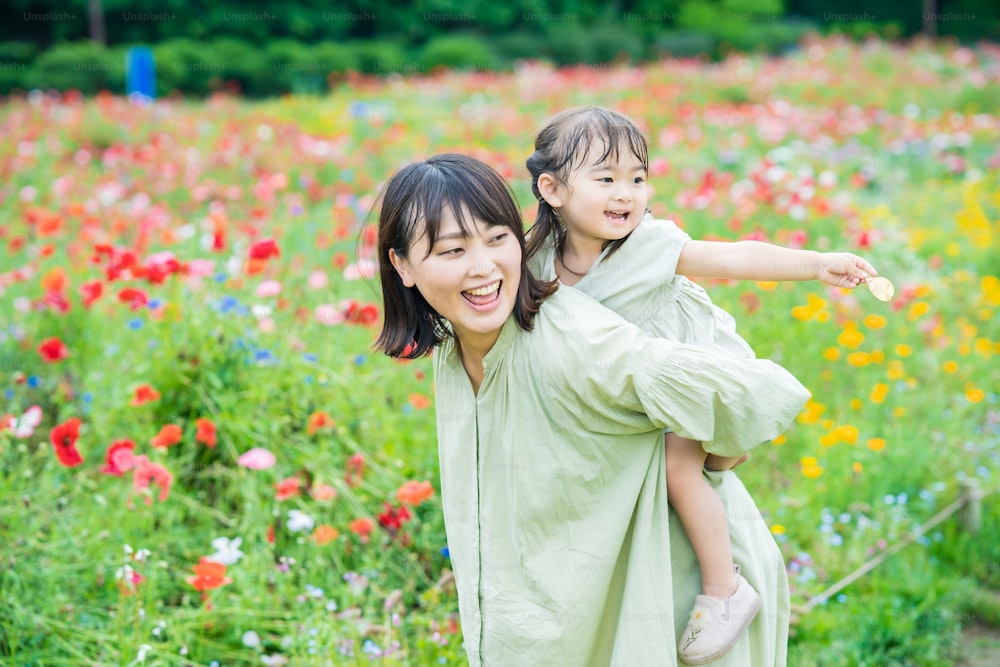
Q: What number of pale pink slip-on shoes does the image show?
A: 1